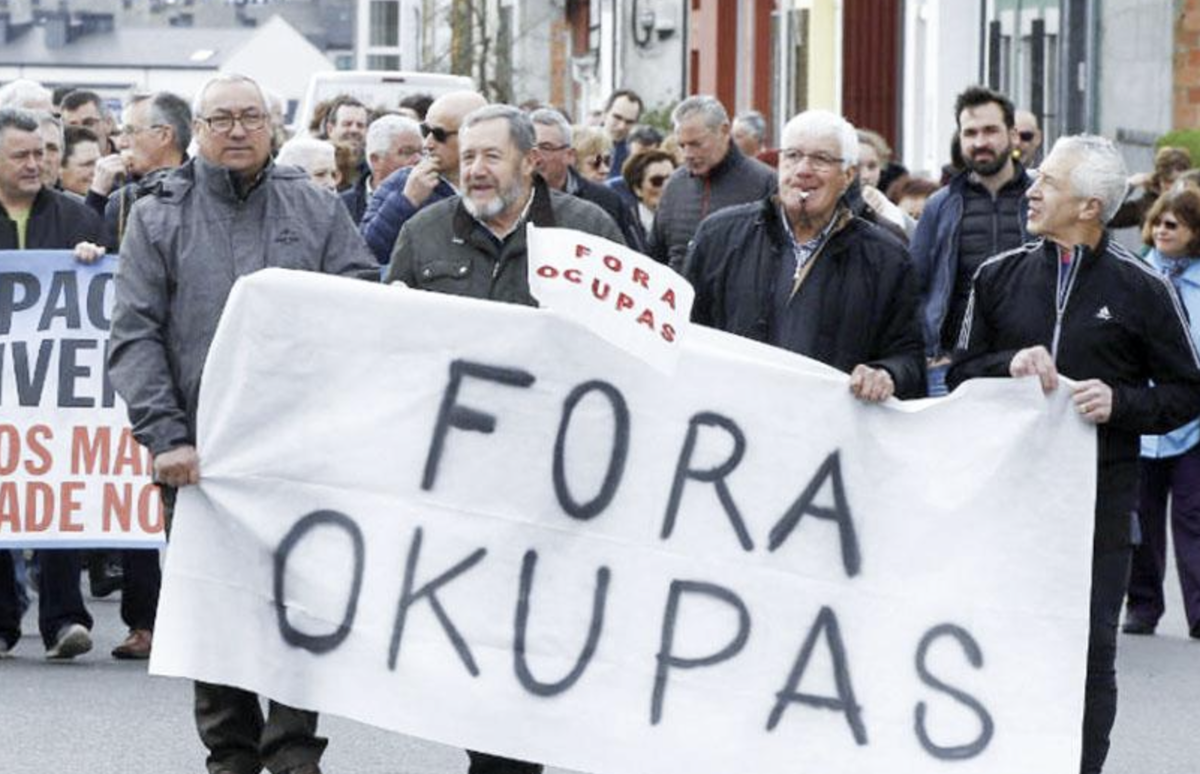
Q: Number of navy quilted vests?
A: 1